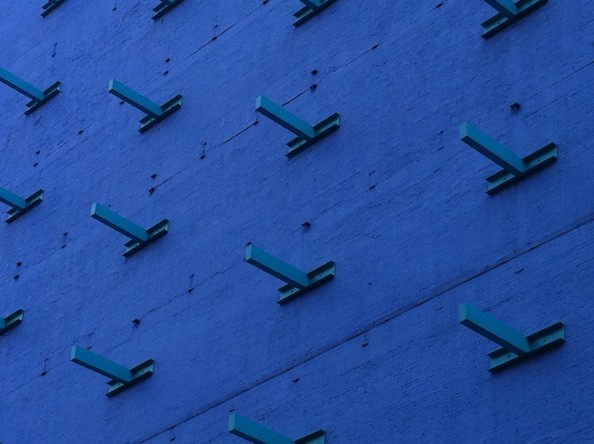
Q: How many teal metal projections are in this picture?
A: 15